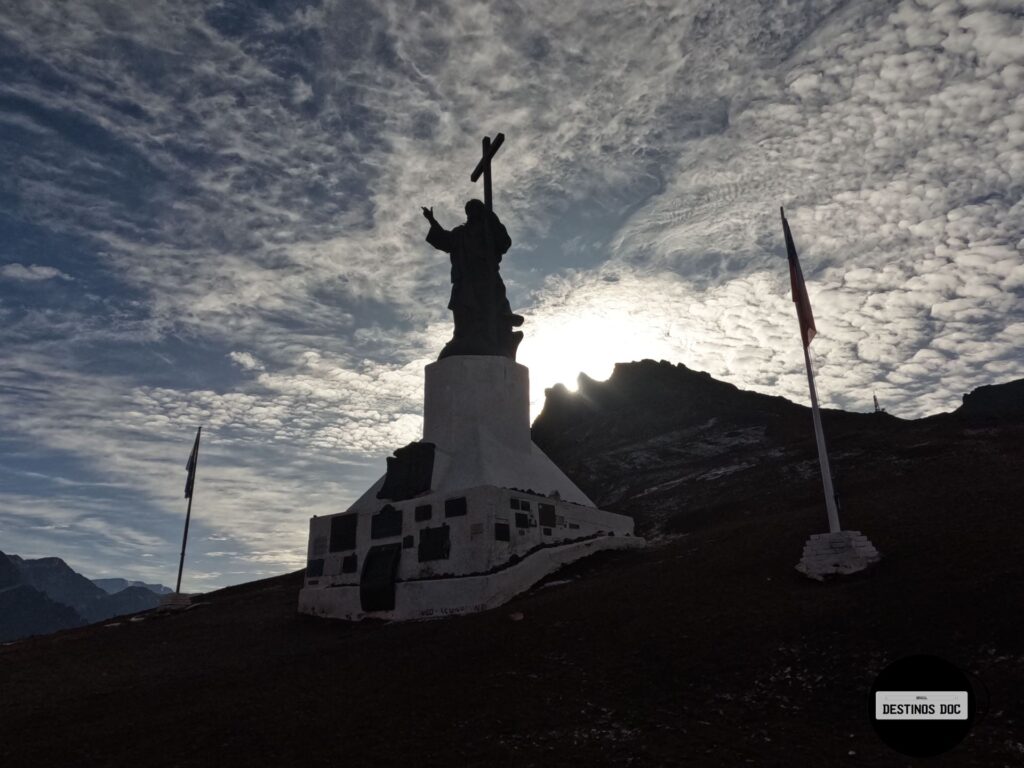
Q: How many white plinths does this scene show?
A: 3